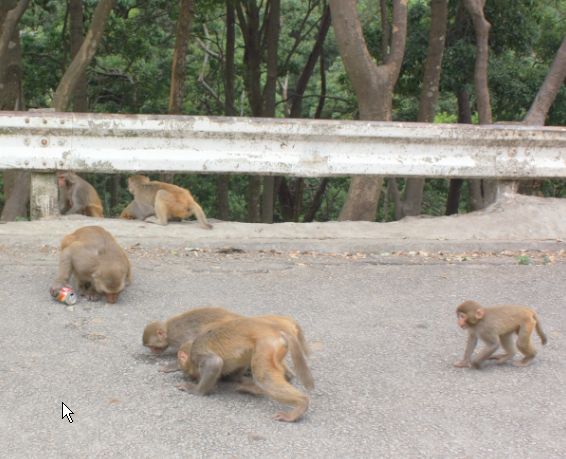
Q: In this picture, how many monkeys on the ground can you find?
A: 6